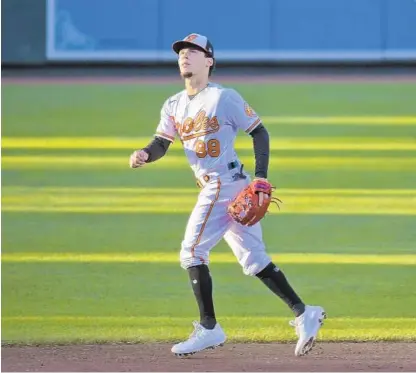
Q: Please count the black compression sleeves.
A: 2